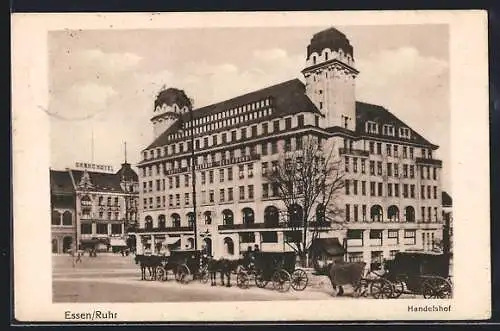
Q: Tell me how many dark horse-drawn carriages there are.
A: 3